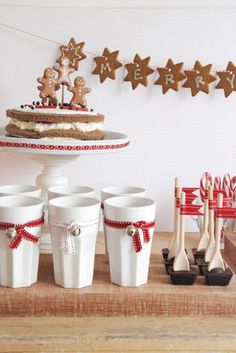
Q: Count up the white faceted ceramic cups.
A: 6